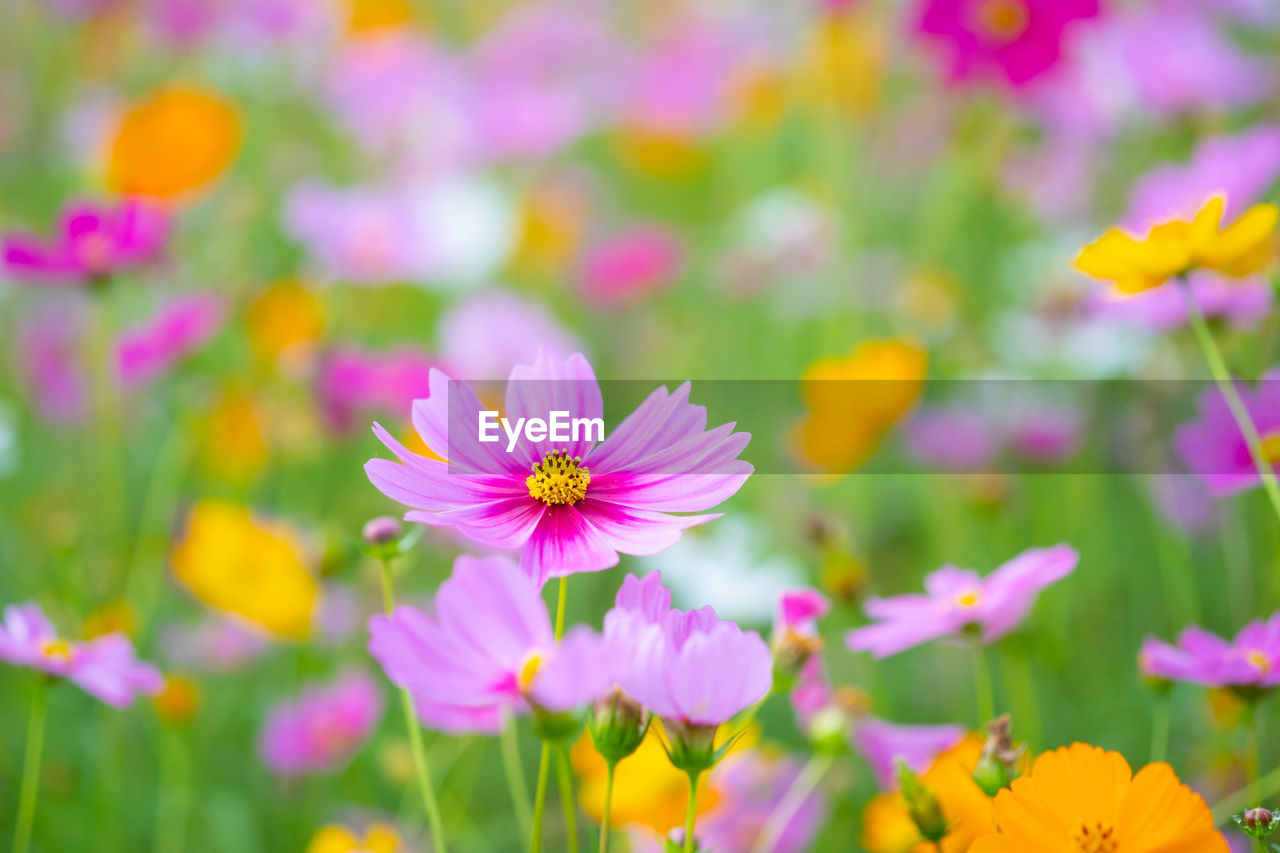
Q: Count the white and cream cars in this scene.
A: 0